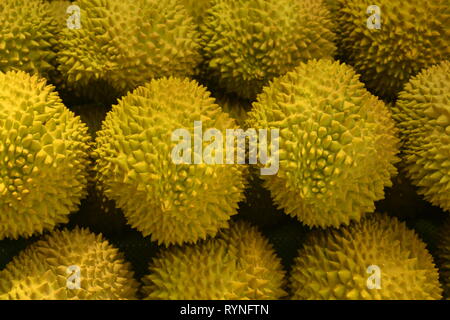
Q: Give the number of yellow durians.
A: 11